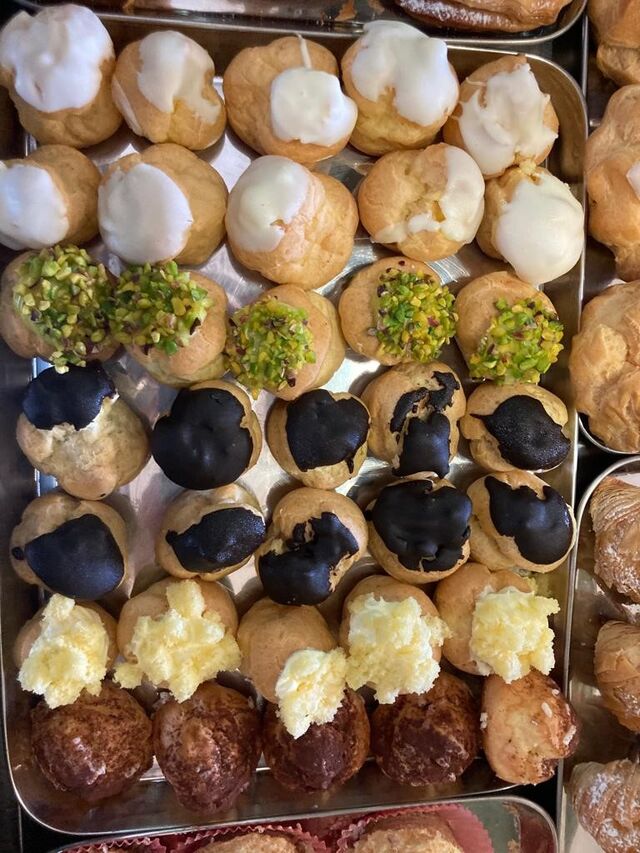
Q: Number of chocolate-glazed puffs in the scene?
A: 10